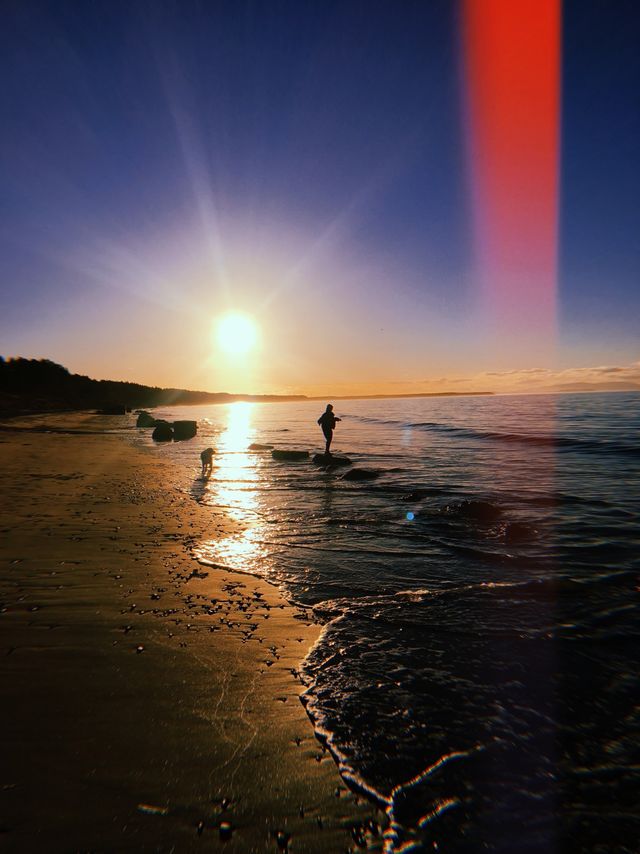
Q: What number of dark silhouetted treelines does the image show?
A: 1